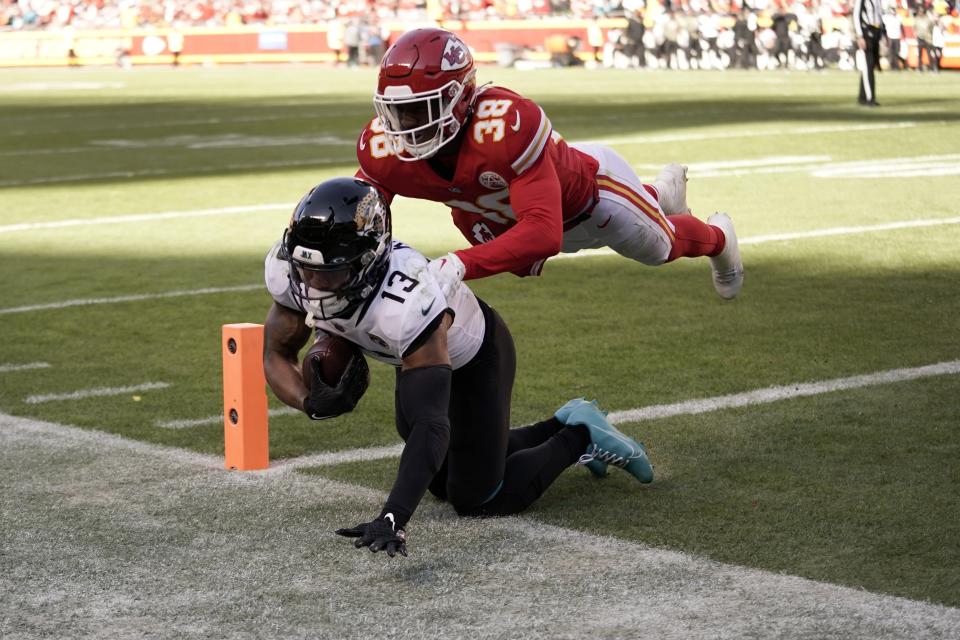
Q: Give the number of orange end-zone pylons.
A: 1